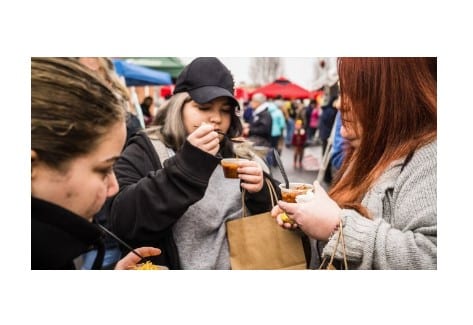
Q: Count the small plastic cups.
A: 2